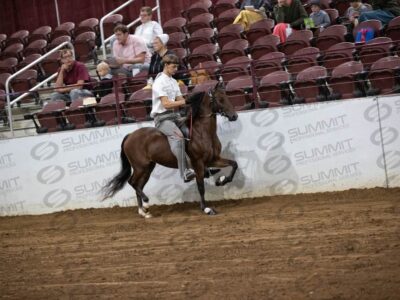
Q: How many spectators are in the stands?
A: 10